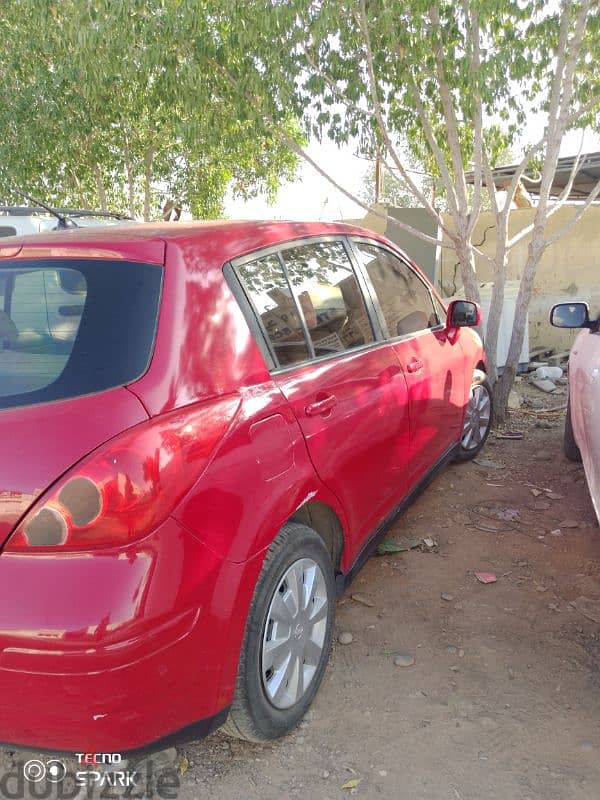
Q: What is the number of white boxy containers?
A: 1